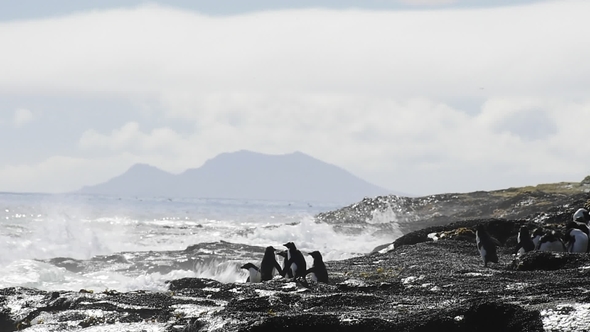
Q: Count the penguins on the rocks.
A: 11